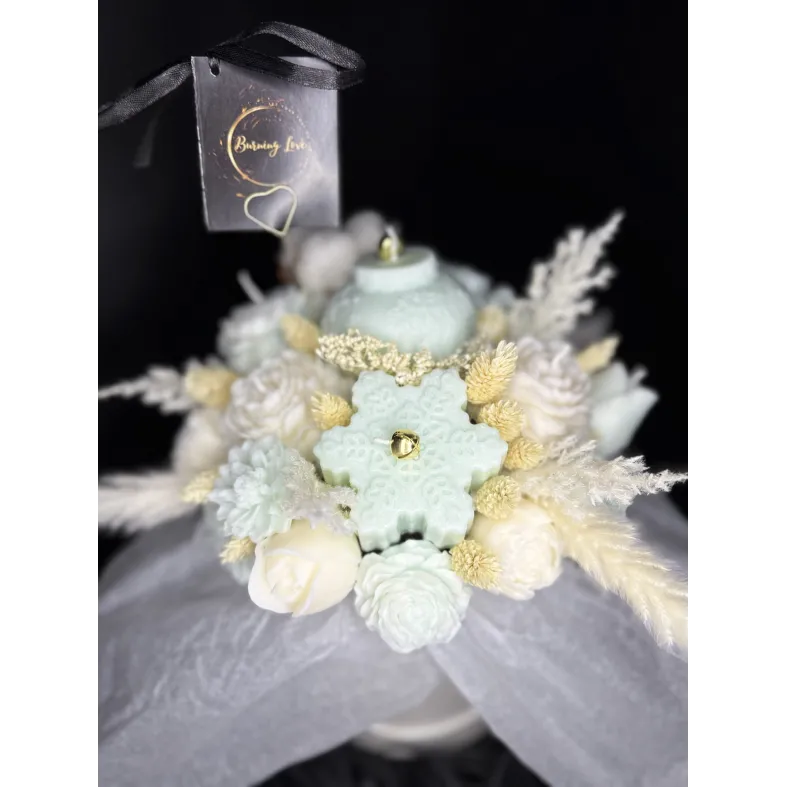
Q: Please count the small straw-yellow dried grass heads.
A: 12